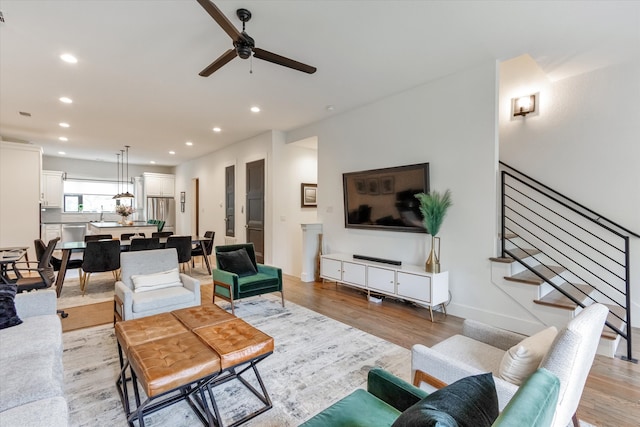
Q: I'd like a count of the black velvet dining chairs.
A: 8